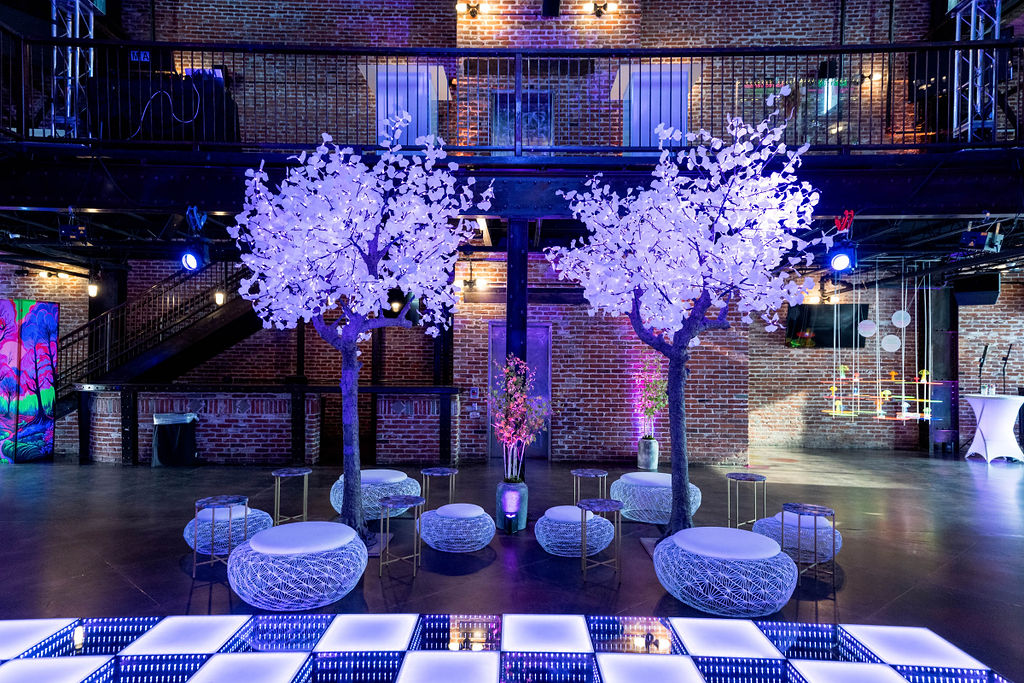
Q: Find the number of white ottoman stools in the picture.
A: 8